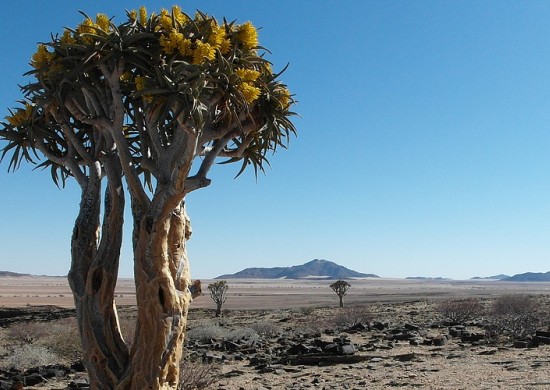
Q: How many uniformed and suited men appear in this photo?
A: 0